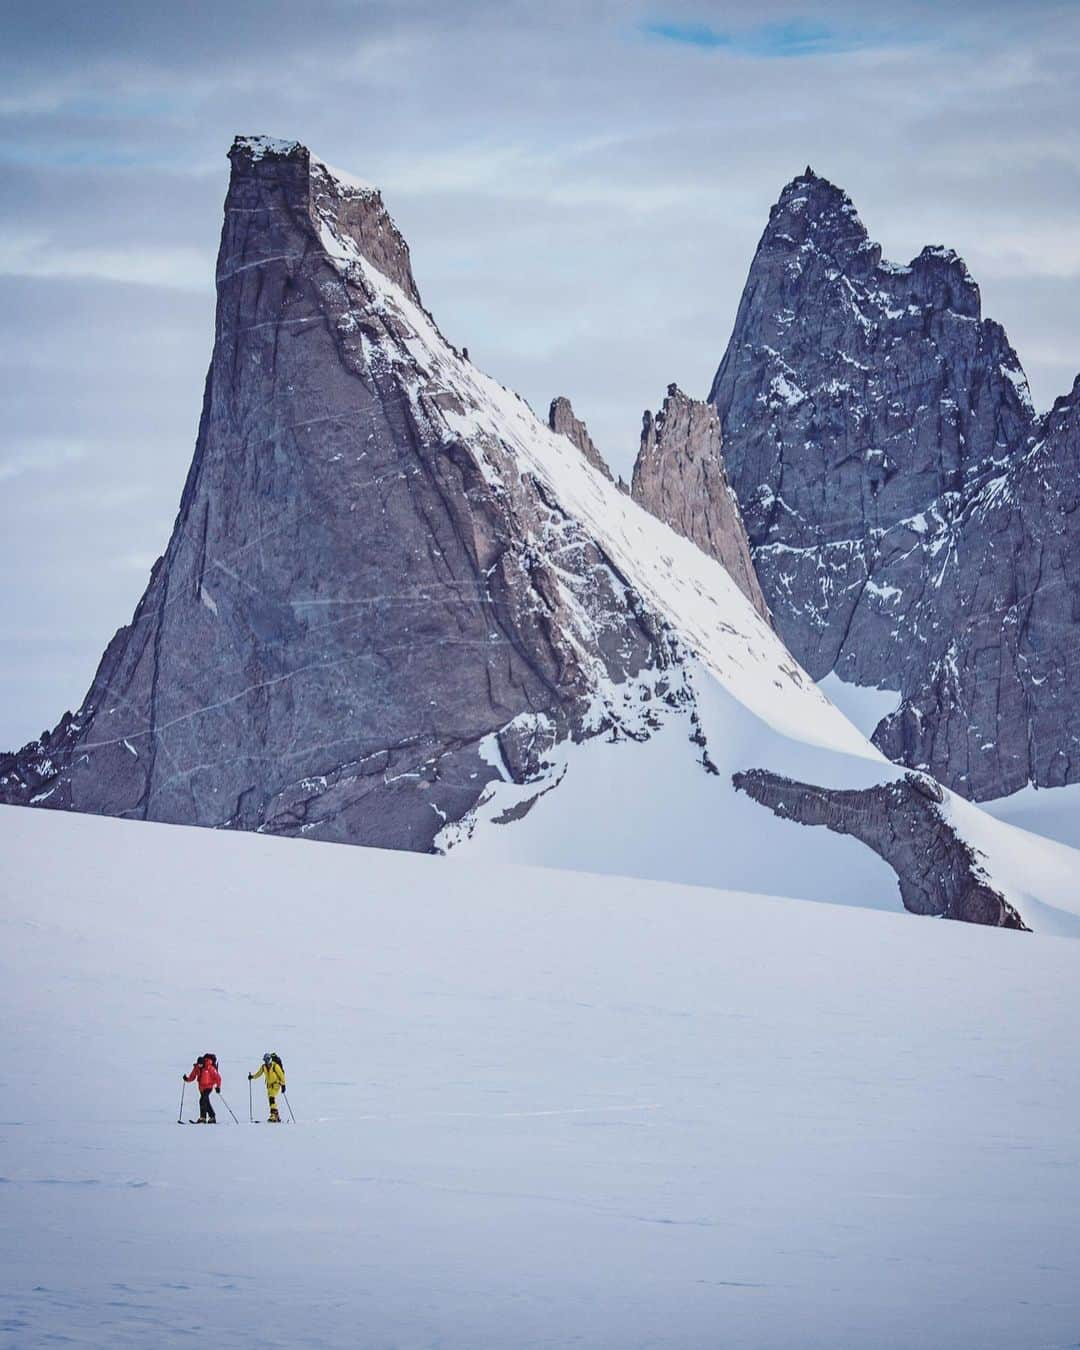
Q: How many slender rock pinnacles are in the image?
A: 2